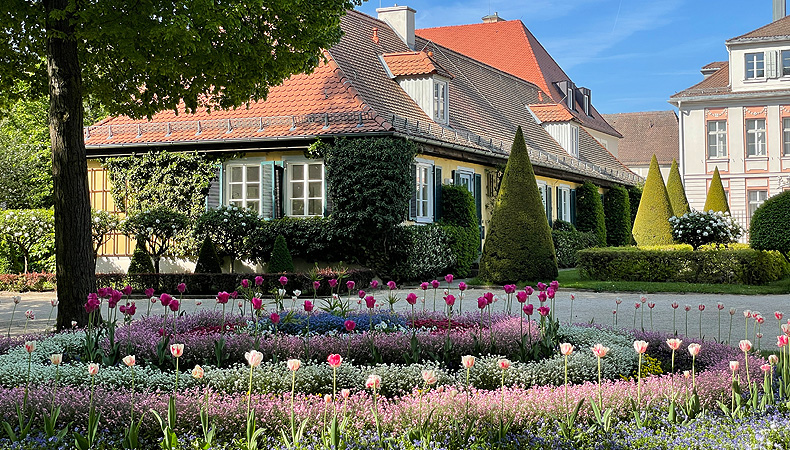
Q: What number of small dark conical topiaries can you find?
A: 3